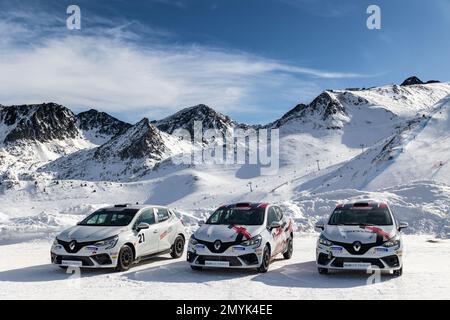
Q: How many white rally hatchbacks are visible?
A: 3